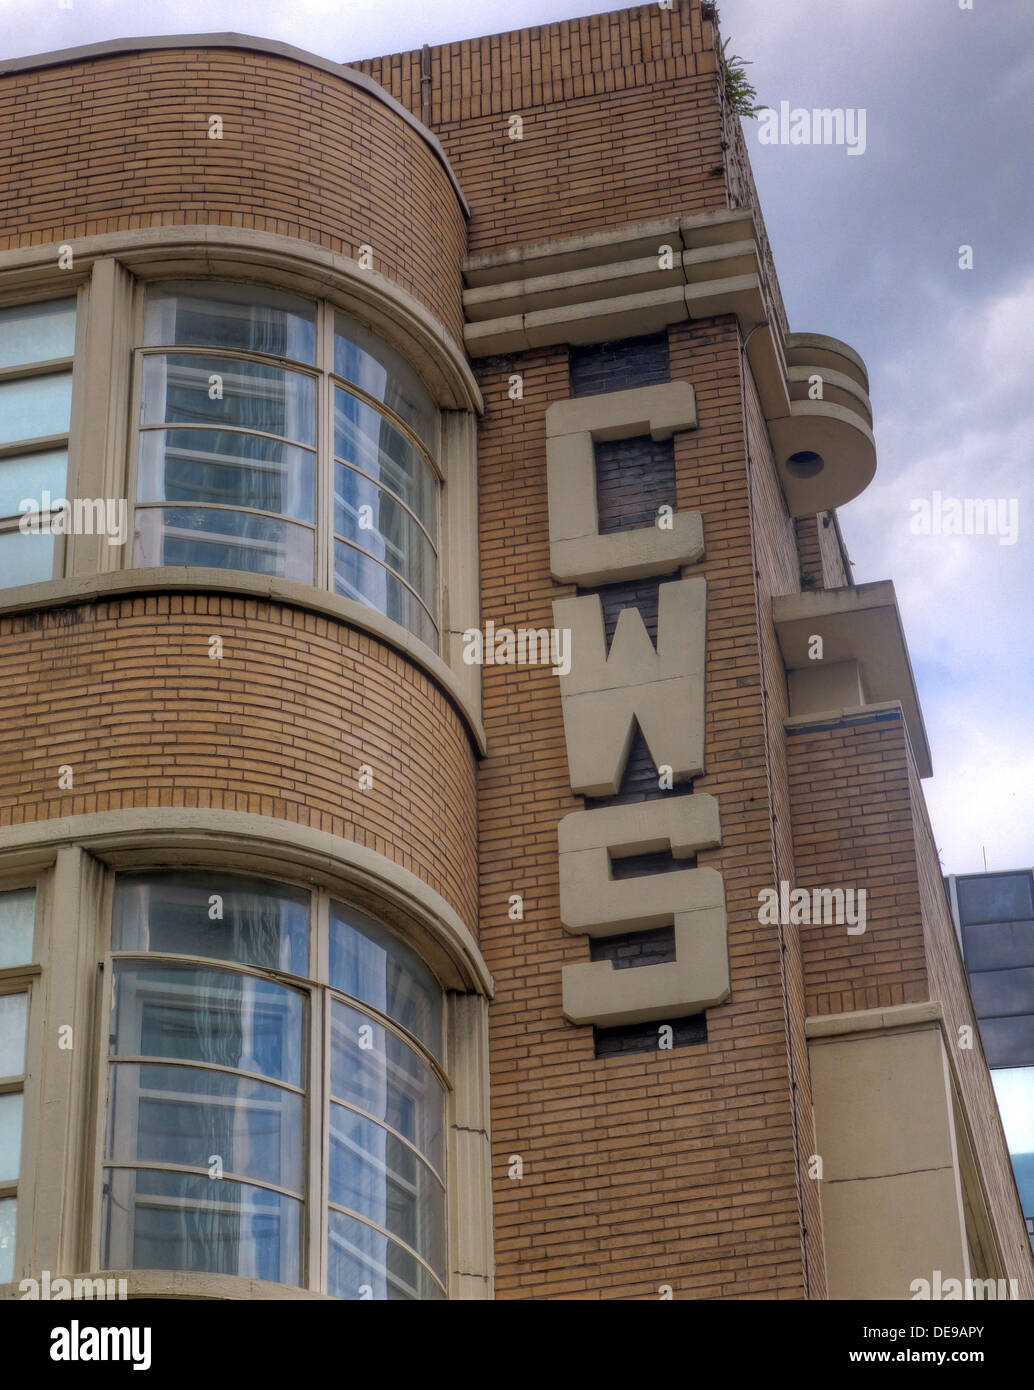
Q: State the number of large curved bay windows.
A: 2